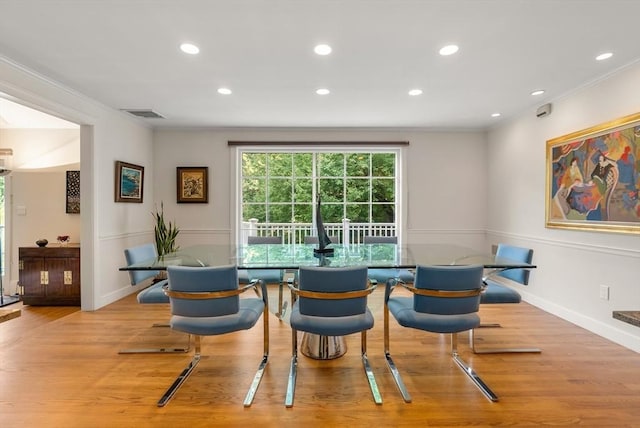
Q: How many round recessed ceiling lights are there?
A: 9